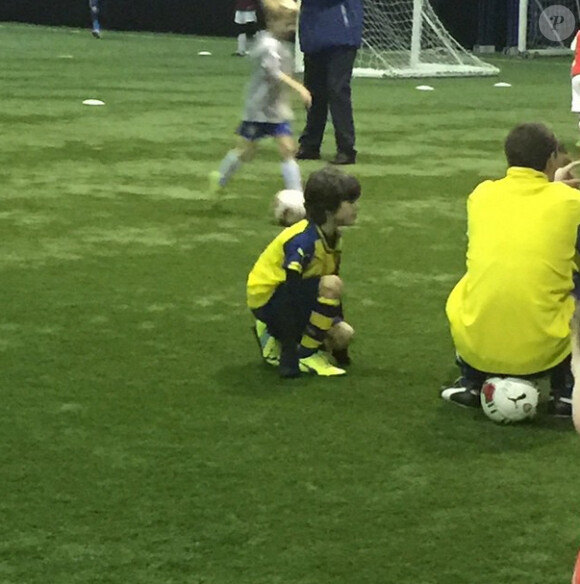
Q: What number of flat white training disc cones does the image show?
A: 4